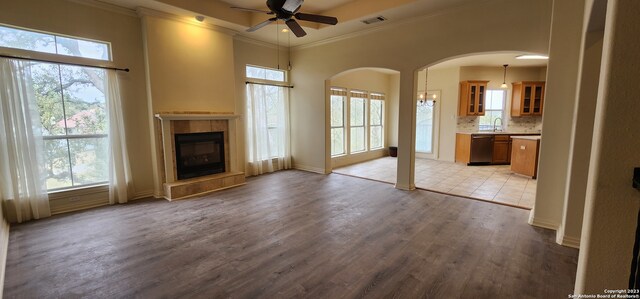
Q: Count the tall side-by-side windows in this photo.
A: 3